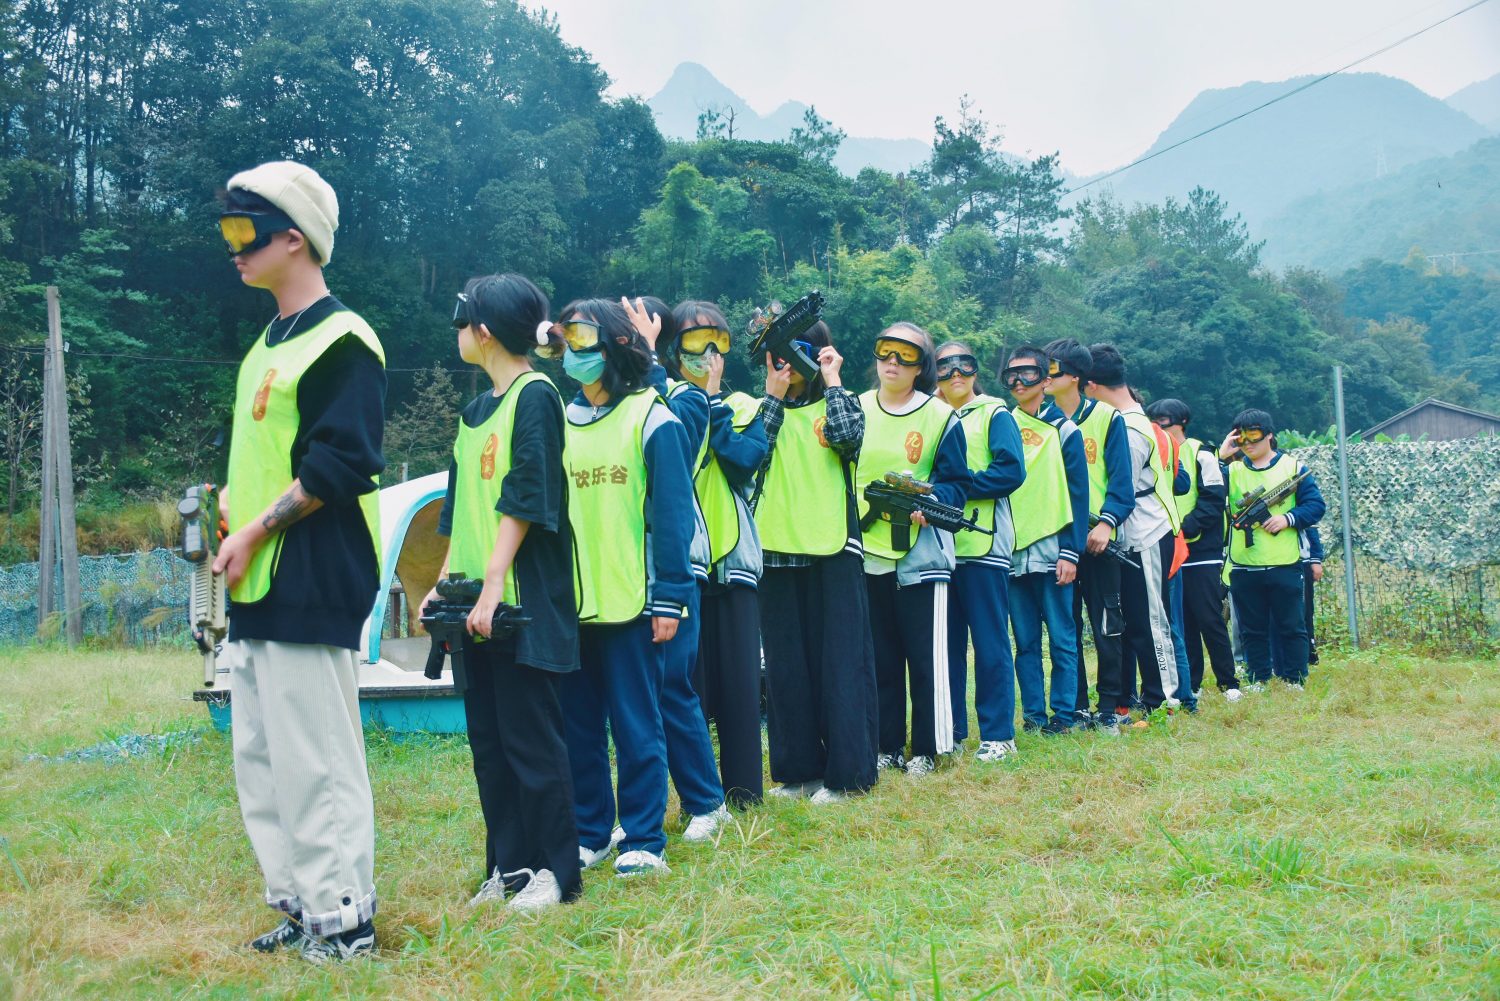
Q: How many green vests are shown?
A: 13